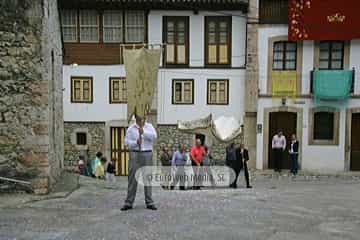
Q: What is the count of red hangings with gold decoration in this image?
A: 1